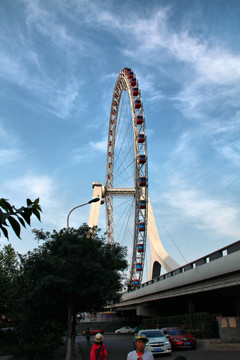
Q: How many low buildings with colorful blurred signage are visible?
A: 1